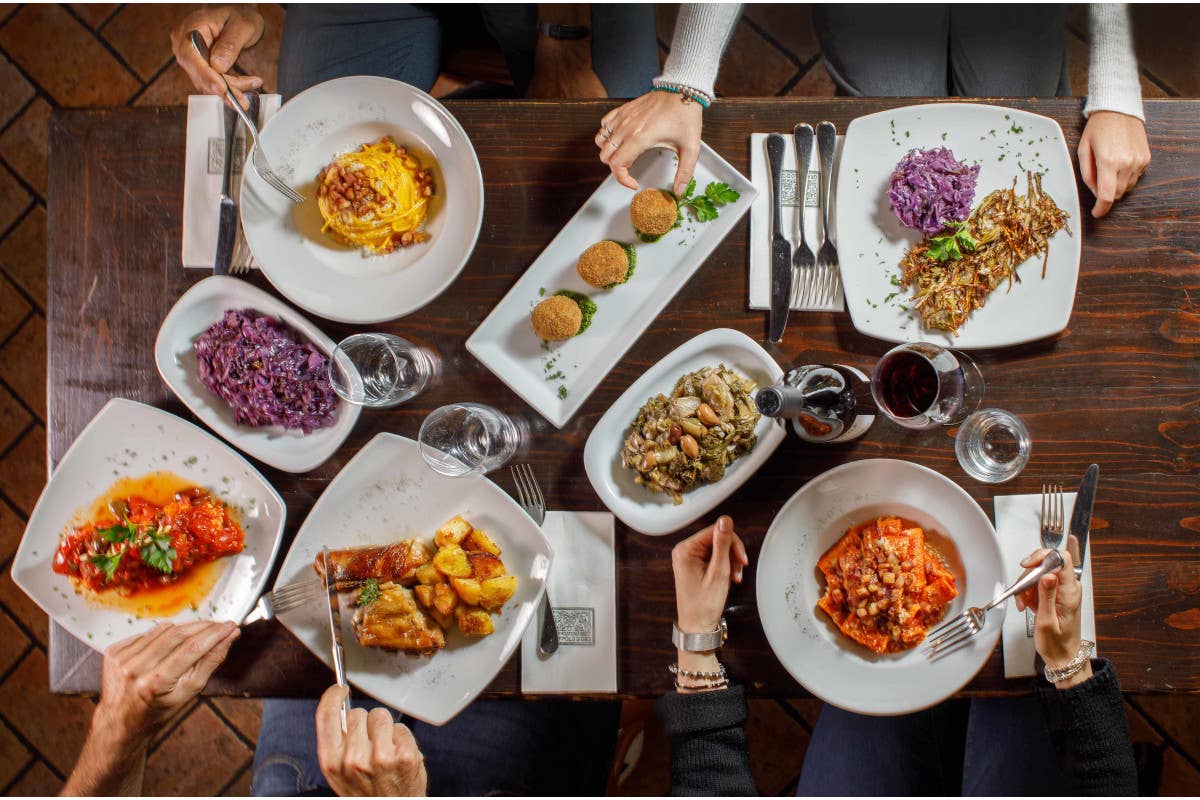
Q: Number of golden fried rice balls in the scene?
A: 3